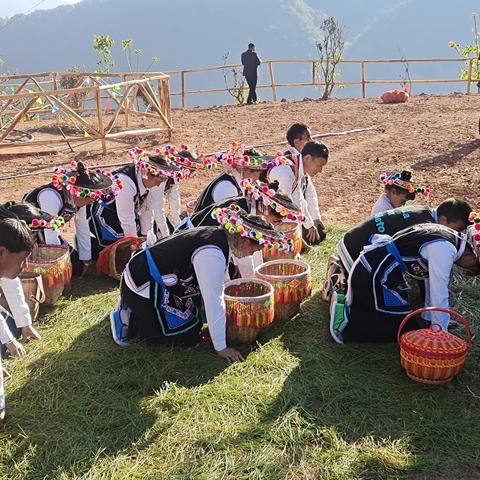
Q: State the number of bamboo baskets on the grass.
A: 7